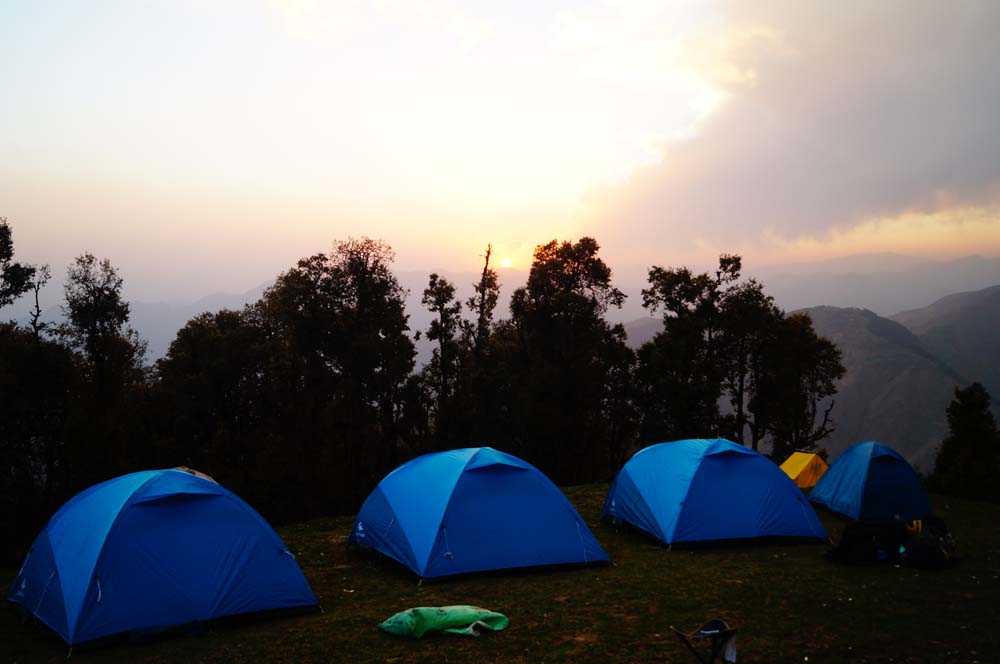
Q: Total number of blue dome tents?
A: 4